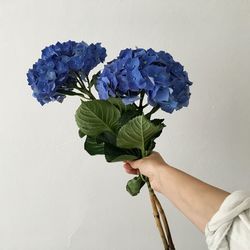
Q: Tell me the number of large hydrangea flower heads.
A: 2